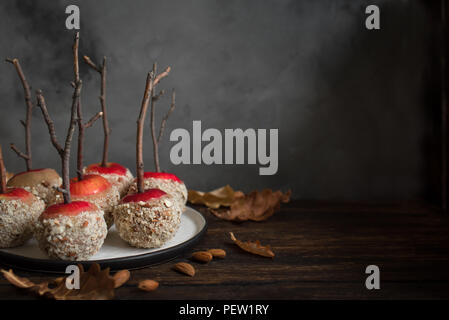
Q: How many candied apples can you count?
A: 7